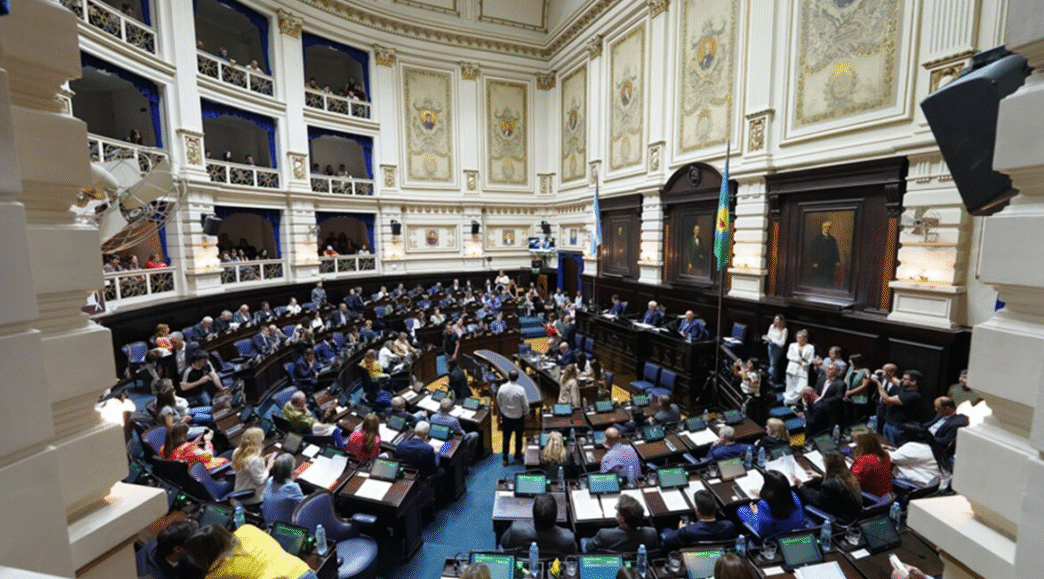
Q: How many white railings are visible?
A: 9